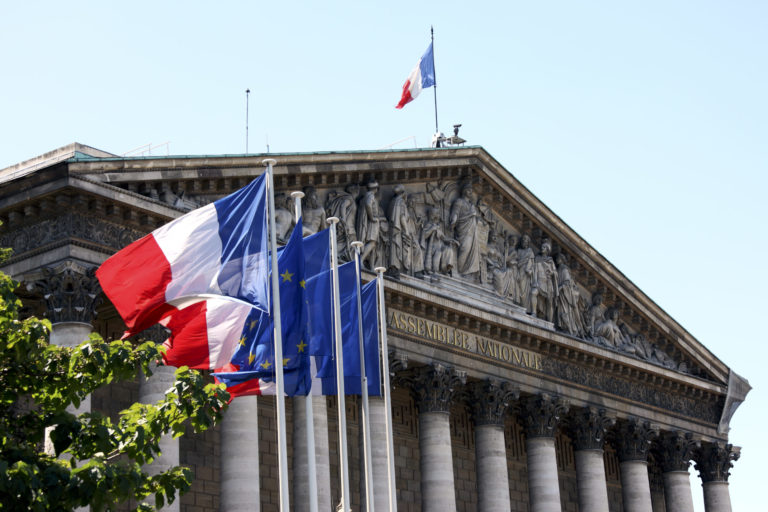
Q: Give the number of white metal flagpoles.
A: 5